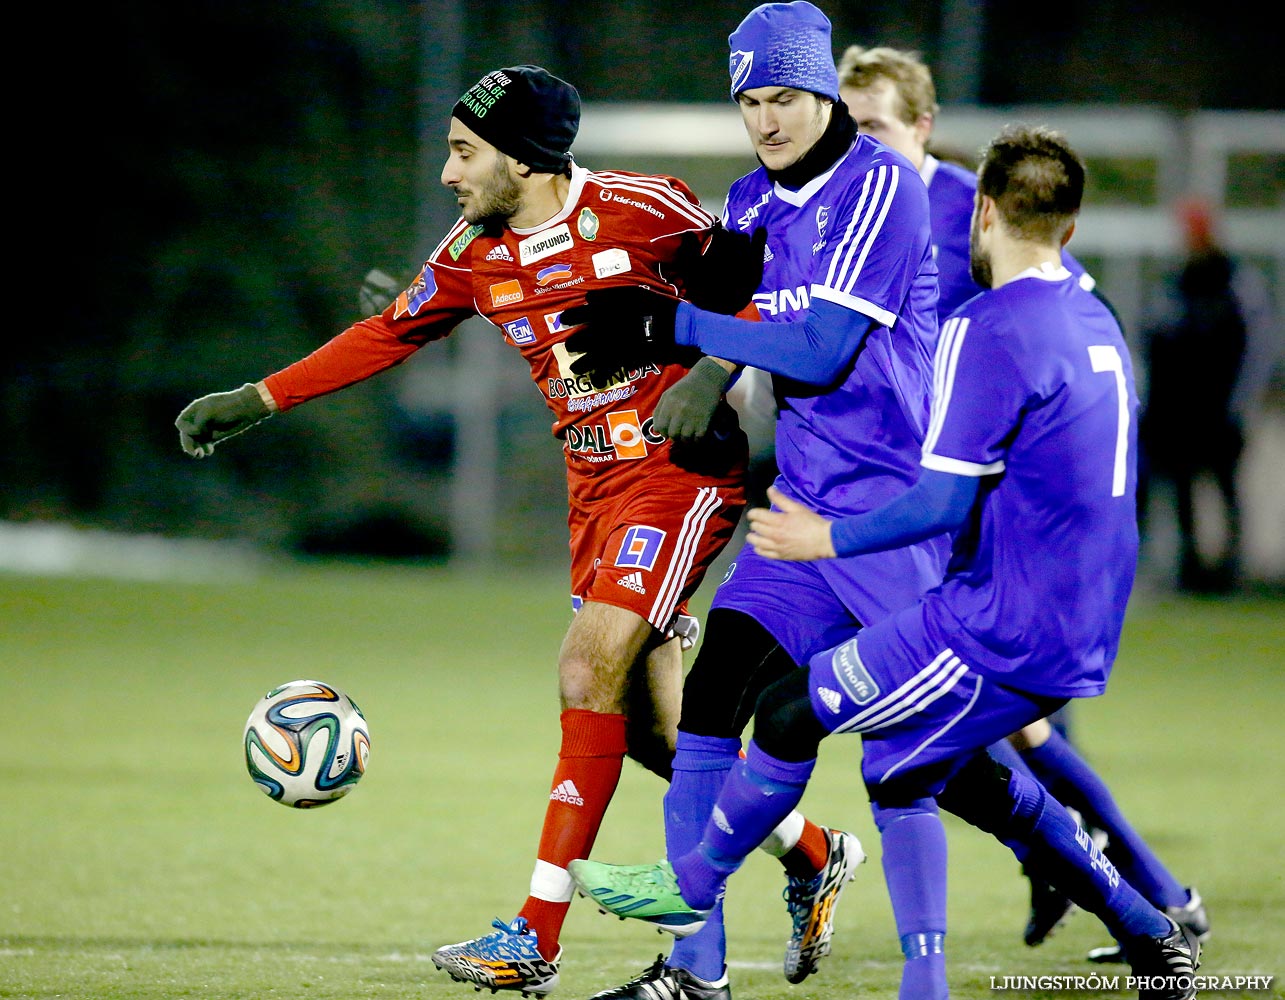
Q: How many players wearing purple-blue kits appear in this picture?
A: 3